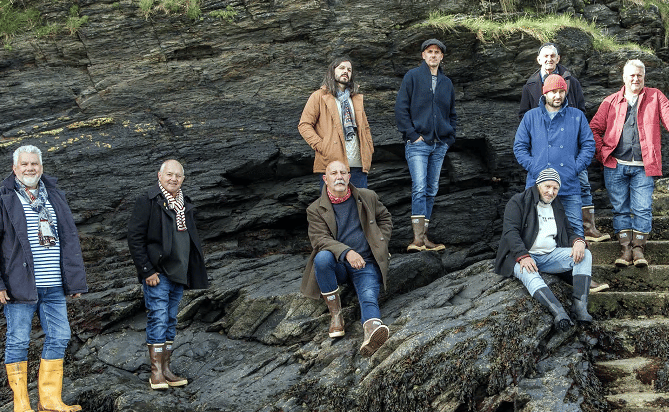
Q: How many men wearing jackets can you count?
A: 9